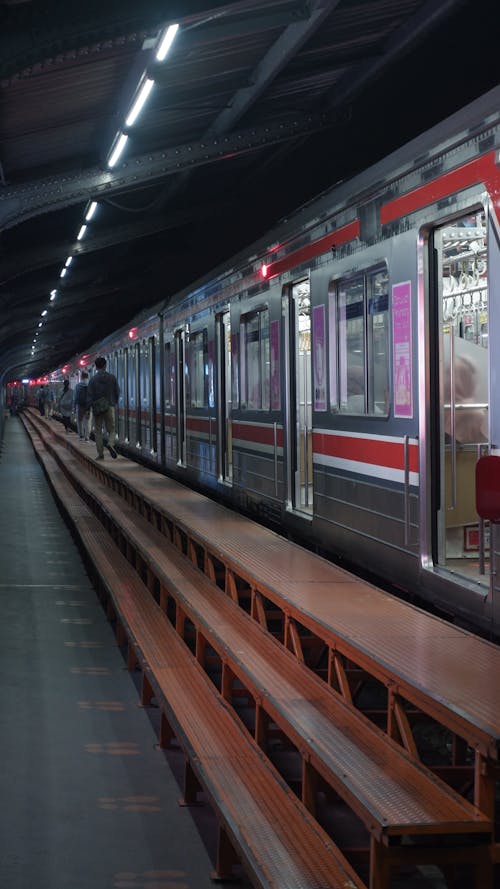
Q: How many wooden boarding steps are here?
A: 3